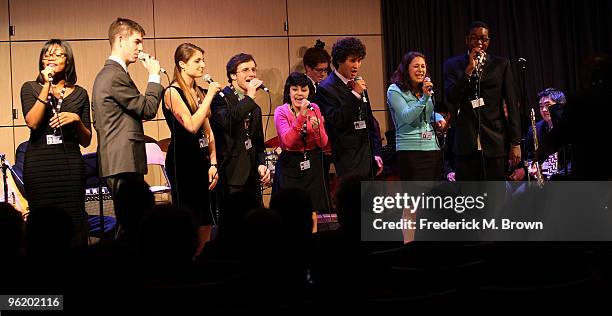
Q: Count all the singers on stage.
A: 8